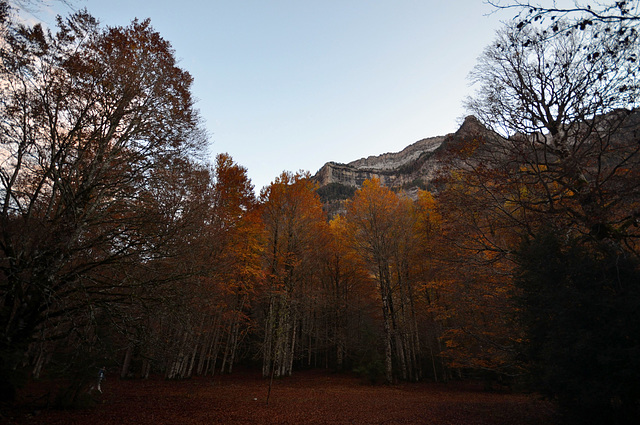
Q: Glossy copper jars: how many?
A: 0